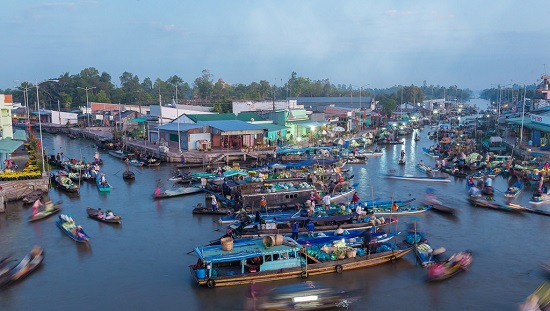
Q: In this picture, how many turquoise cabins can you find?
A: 1